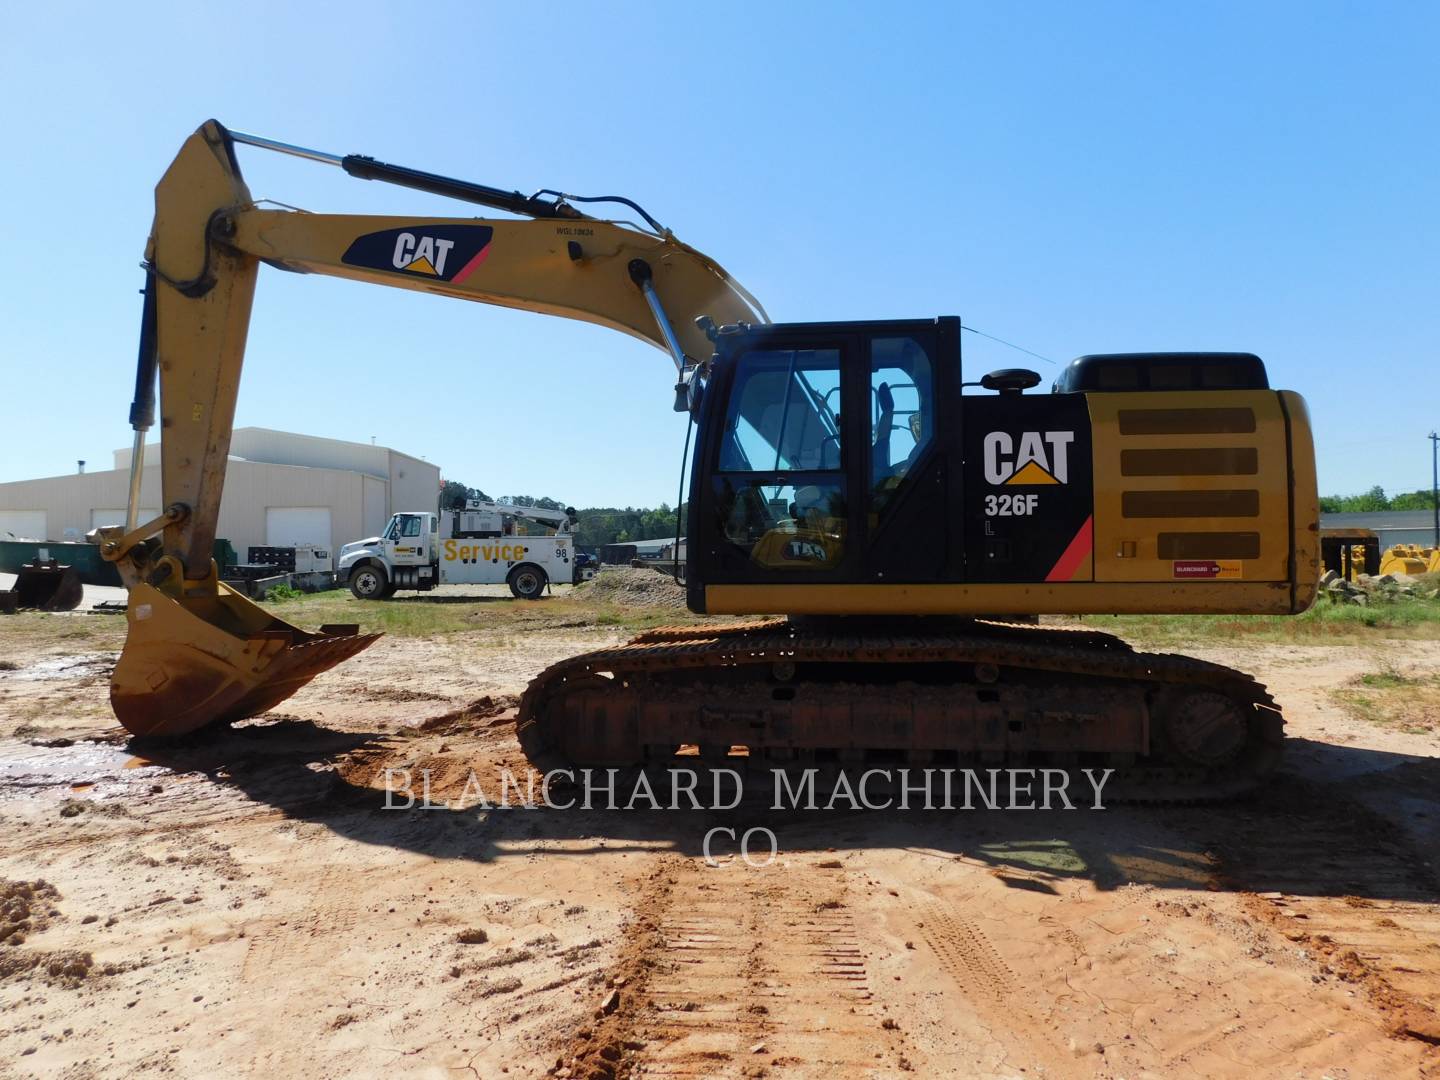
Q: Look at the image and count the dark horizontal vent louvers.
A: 4